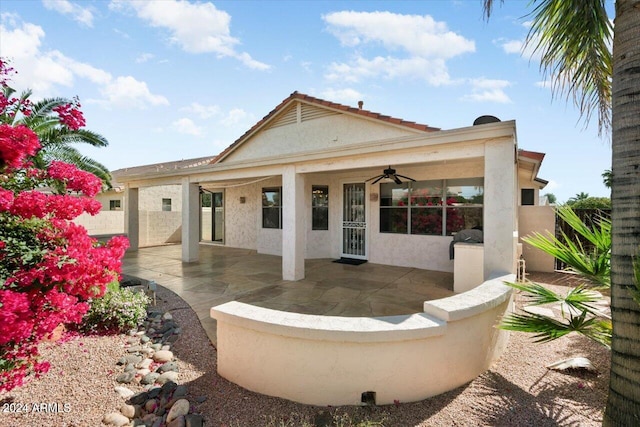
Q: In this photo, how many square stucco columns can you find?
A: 4